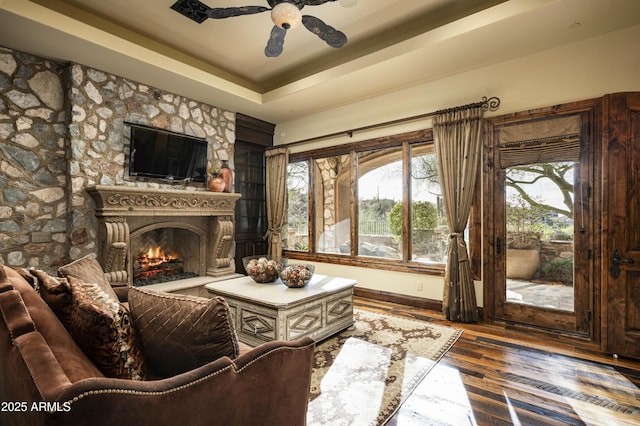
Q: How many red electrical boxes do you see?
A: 0